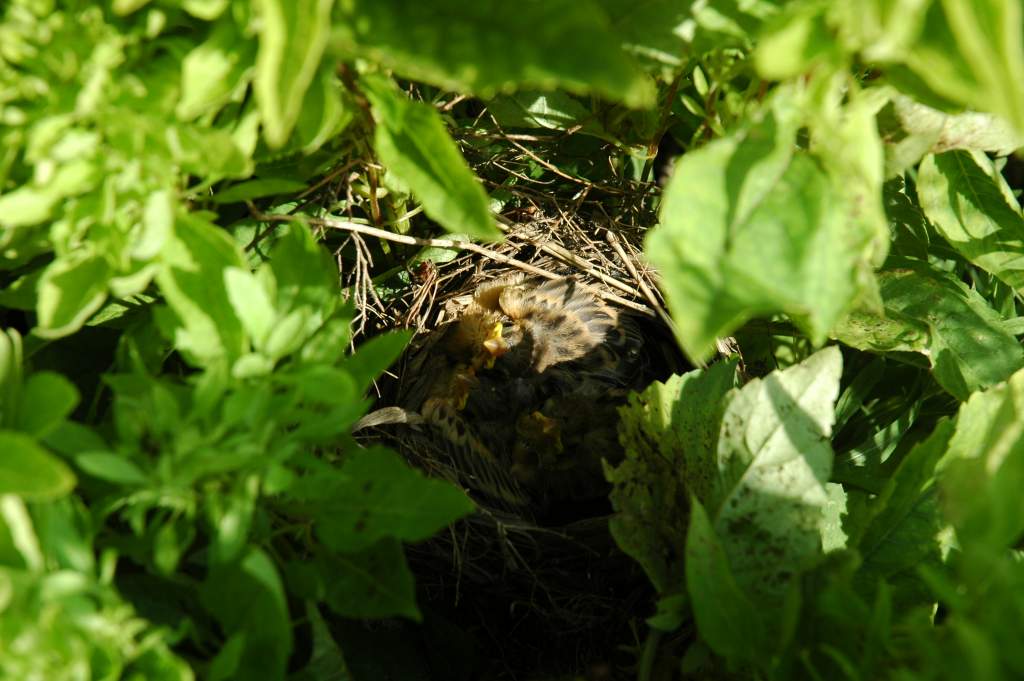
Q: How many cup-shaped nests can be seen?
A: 1